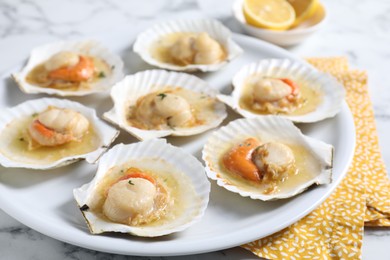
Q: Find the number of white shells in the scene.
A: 7